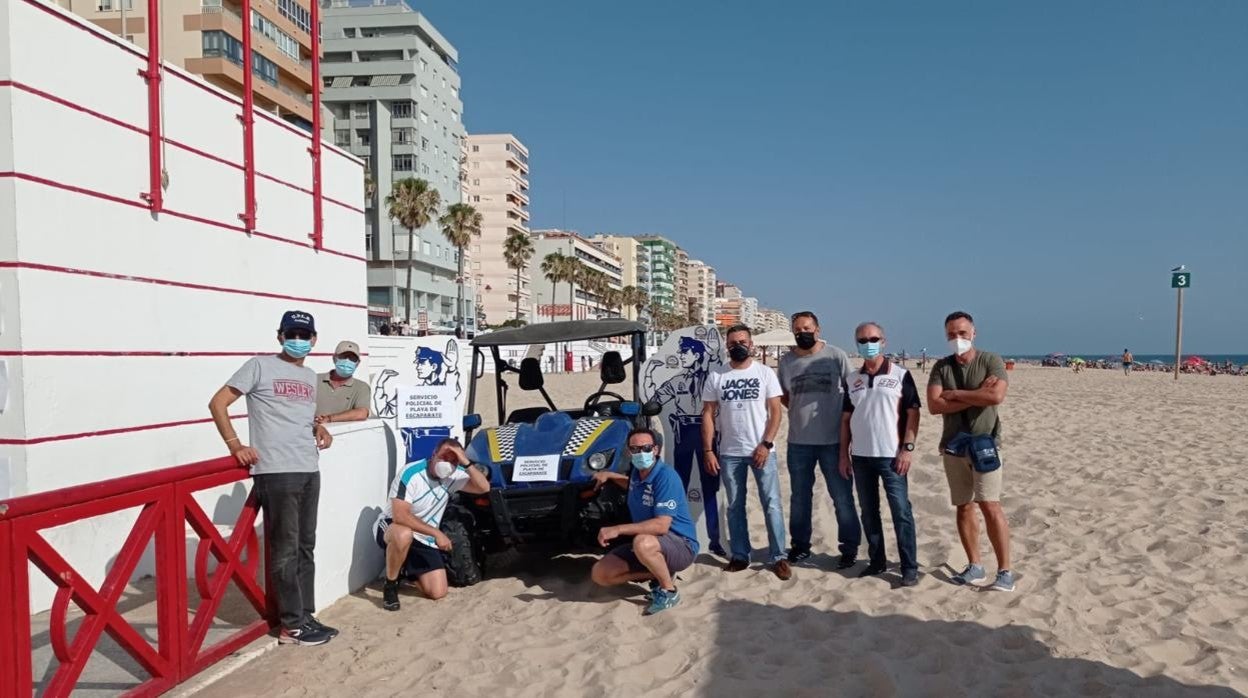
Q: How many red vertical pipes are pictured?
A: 3